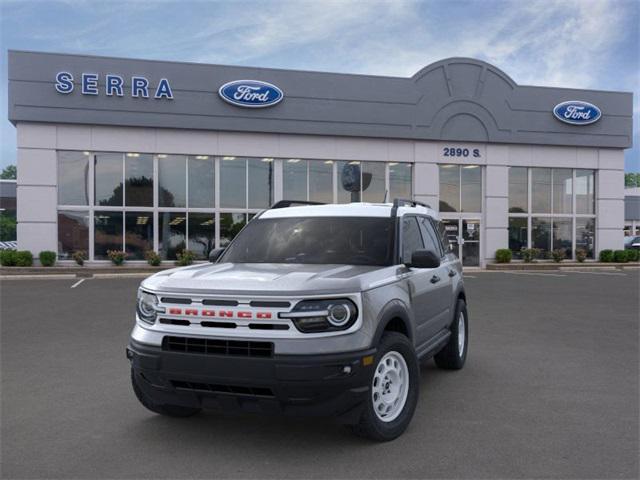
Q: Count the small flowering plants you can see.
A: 7